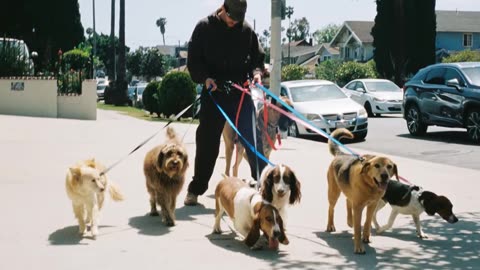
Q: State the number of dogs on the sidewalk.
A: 7